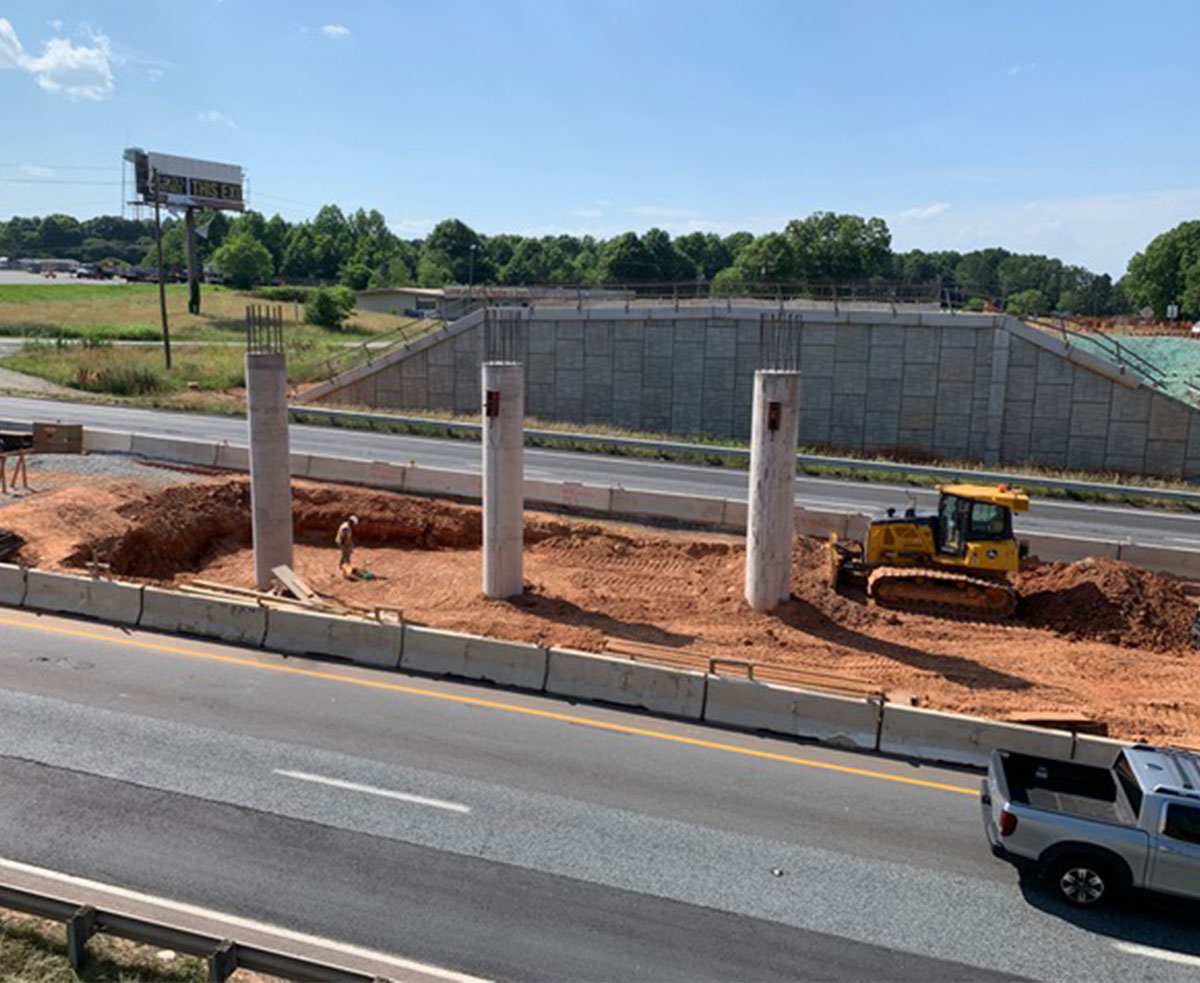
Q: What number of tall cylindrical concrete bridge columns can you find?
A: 3